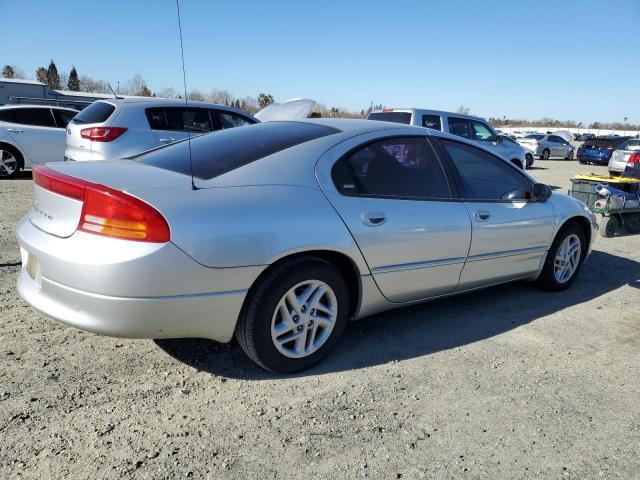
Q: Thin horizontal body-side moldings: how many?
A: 2